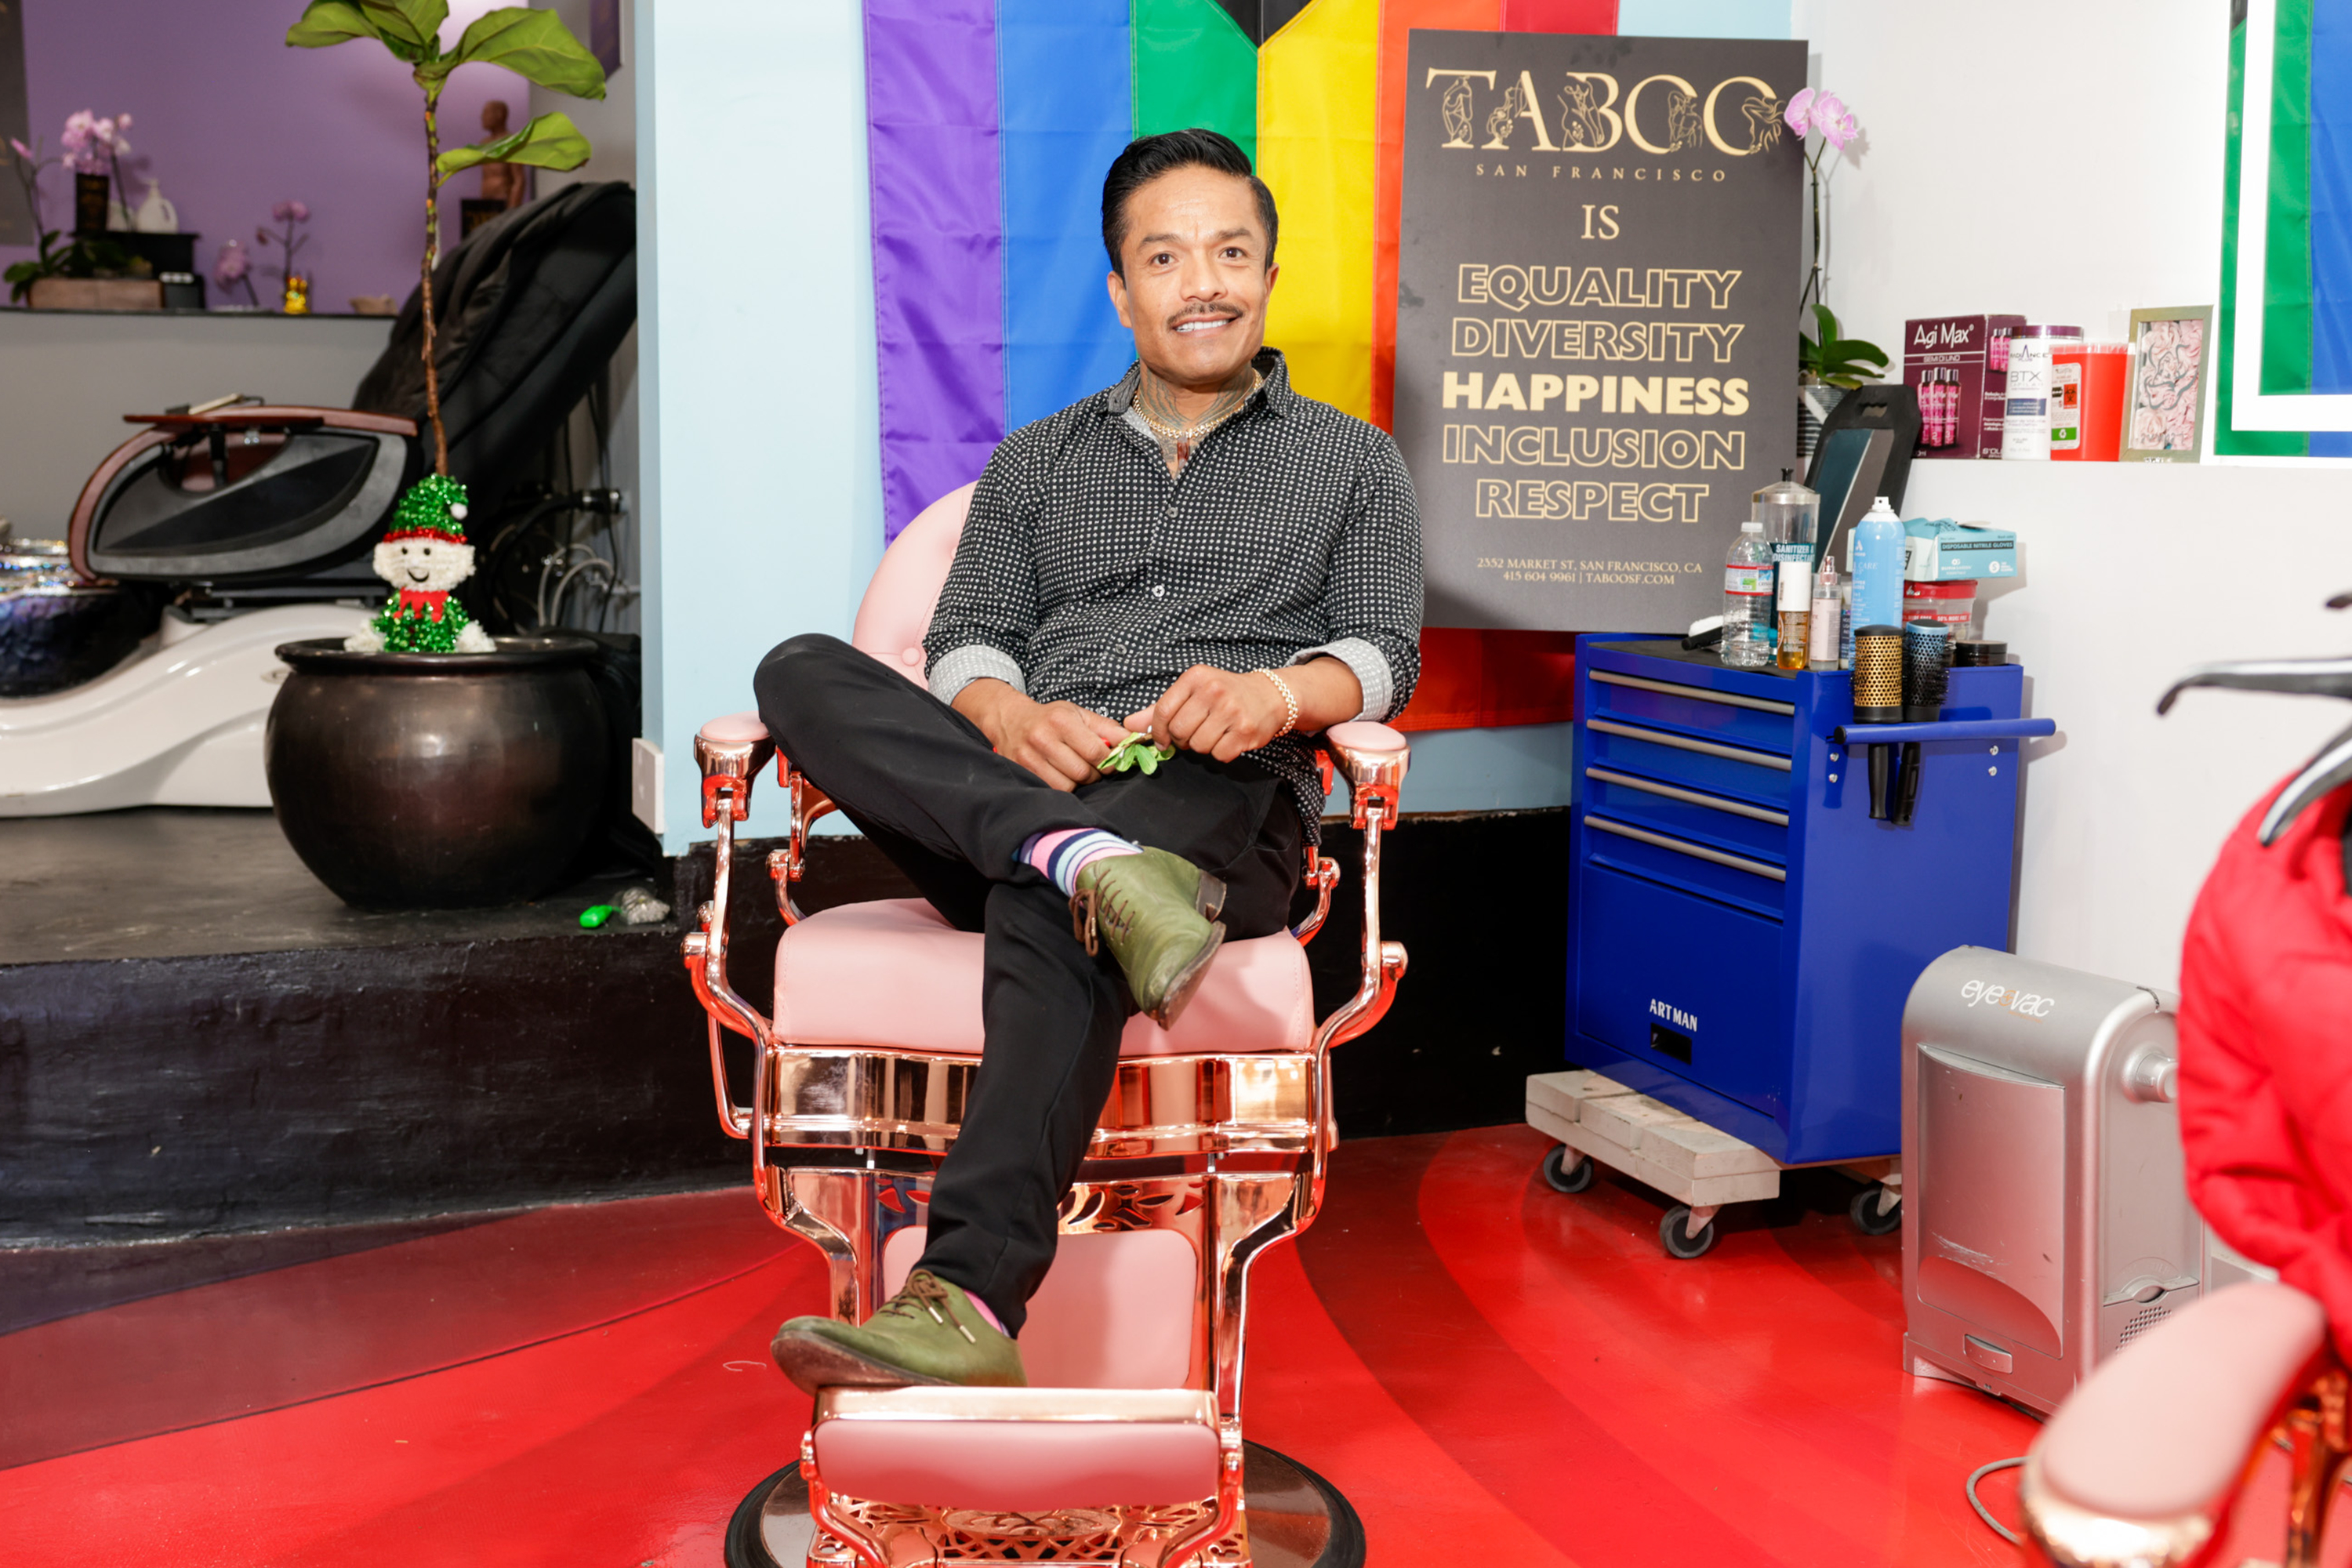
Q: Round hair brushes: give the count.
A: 2